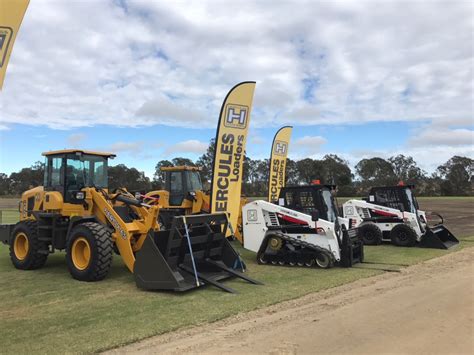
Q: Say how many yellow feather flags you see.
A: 3